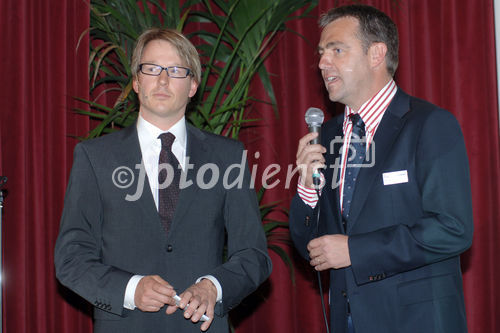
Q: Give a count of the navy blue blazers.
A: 1